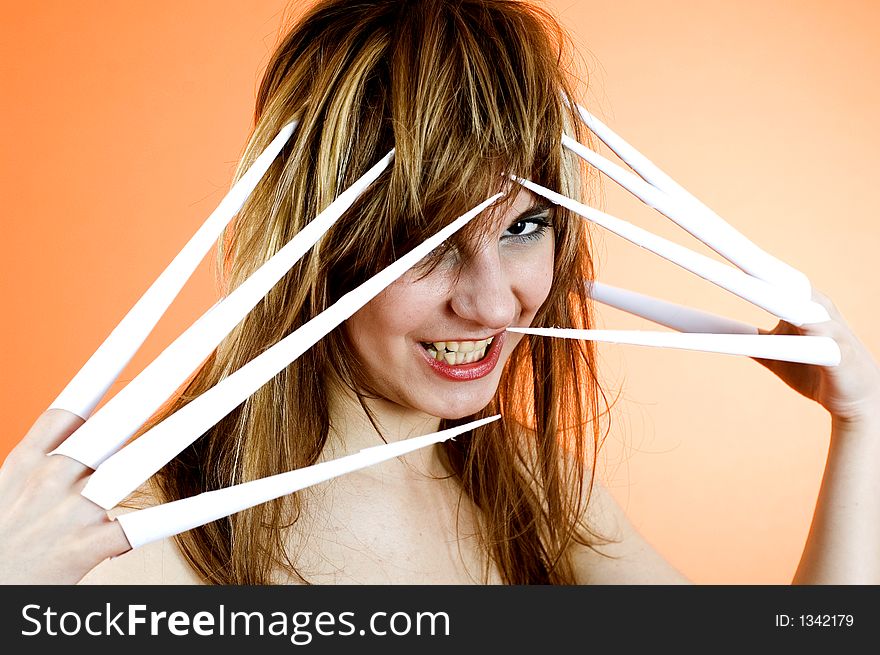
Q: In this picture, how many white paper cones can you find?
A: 9